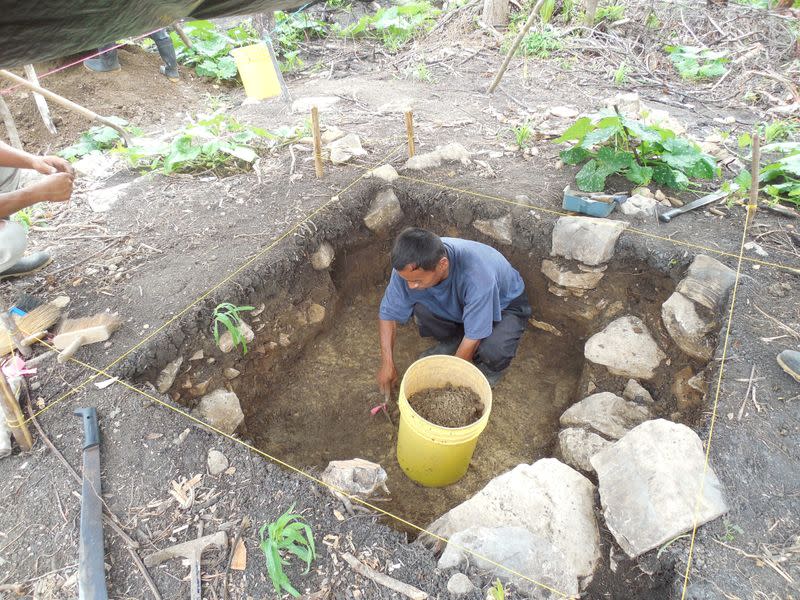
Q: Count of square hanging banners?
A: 0